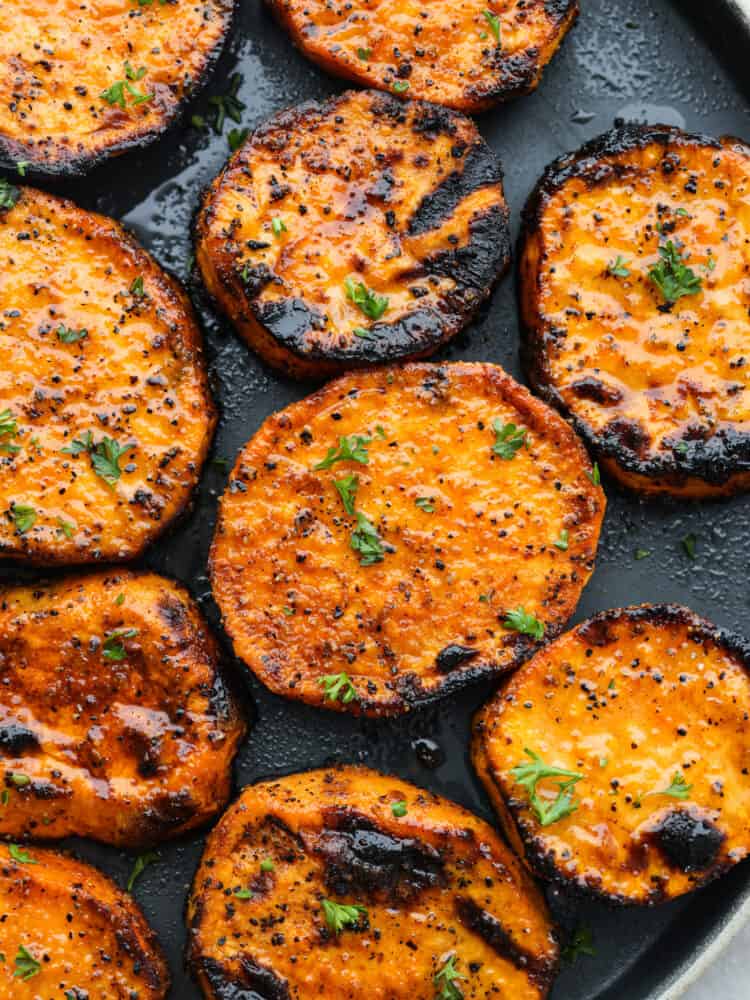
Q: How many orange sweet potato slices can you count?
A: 10